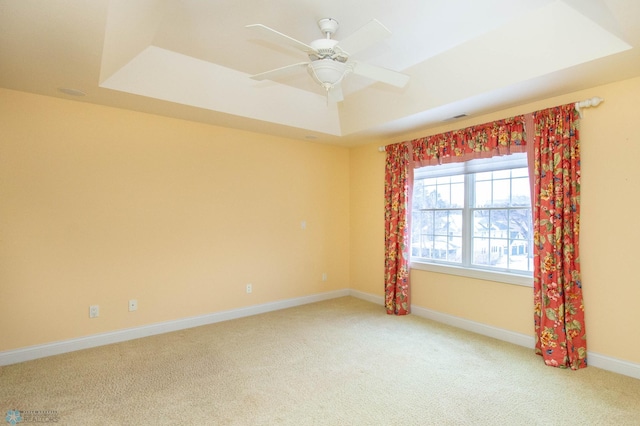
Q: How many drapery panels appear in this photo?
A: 2